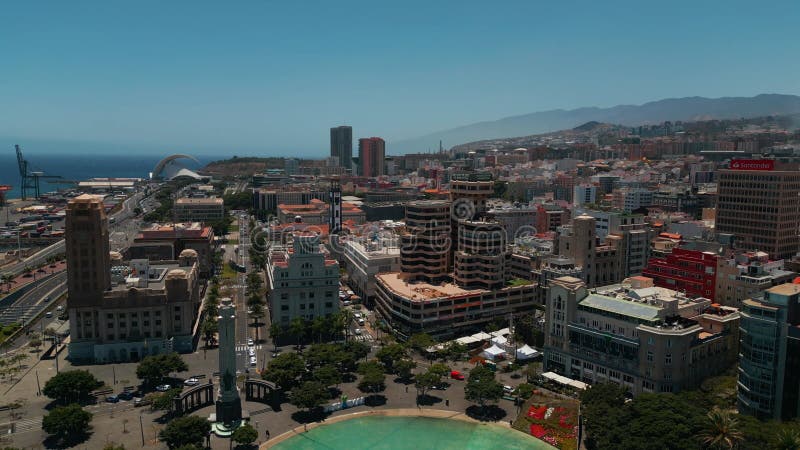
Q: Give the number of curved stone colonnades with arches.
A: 2